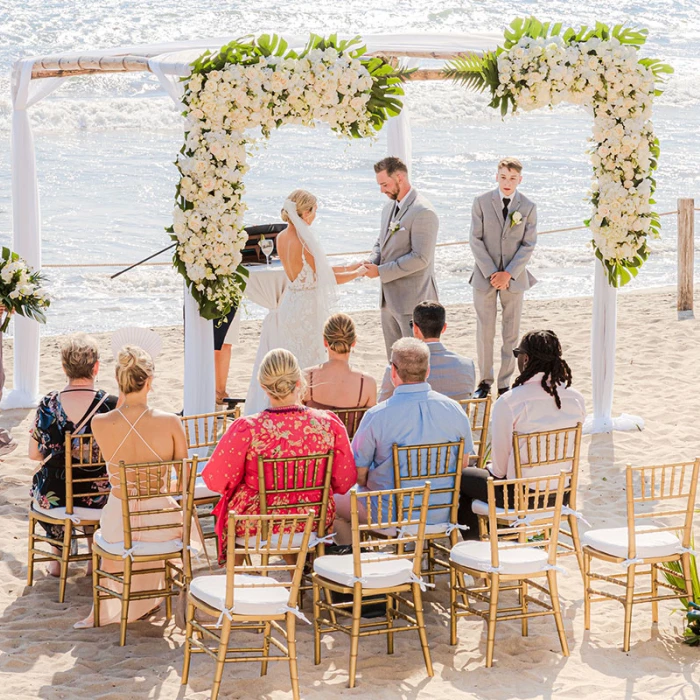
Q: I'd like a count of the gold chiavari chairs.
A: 12